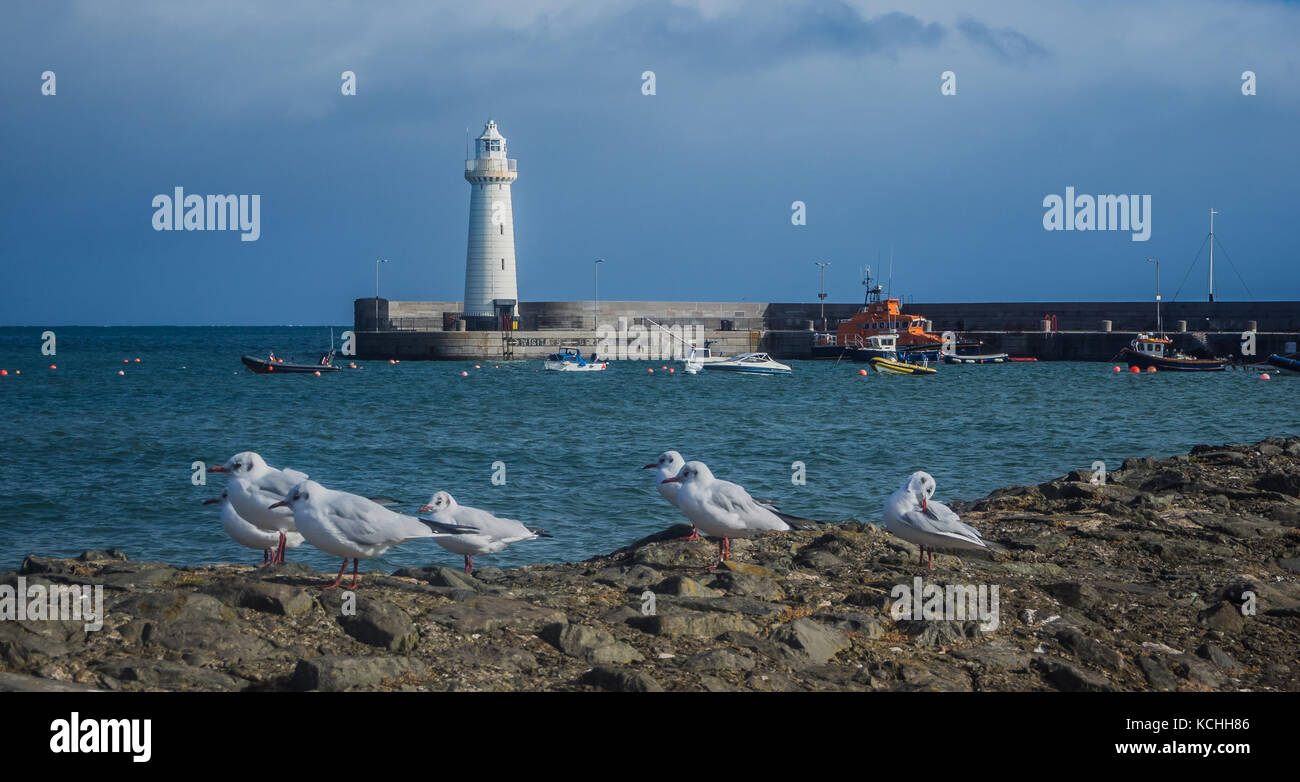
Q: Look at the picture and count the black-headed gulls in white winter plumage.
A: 7